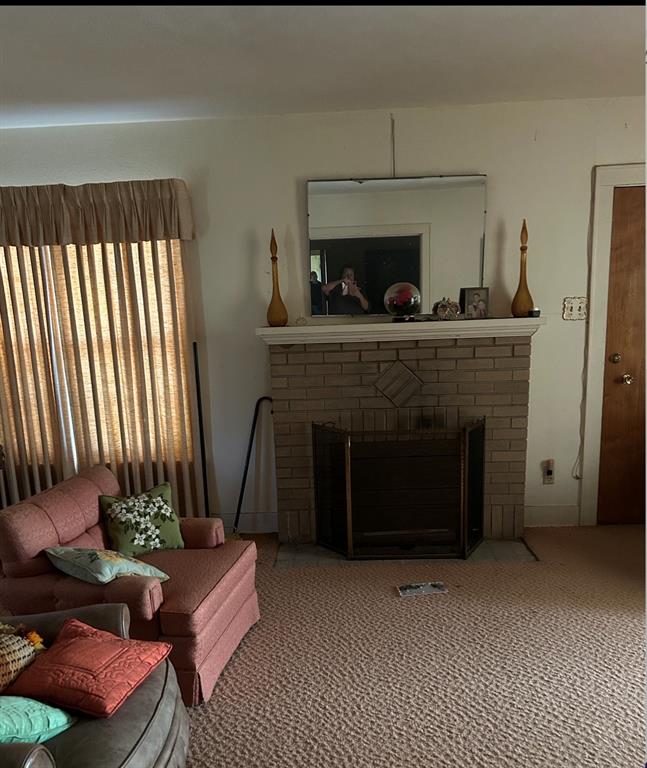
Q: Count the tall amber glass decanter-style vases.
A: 2